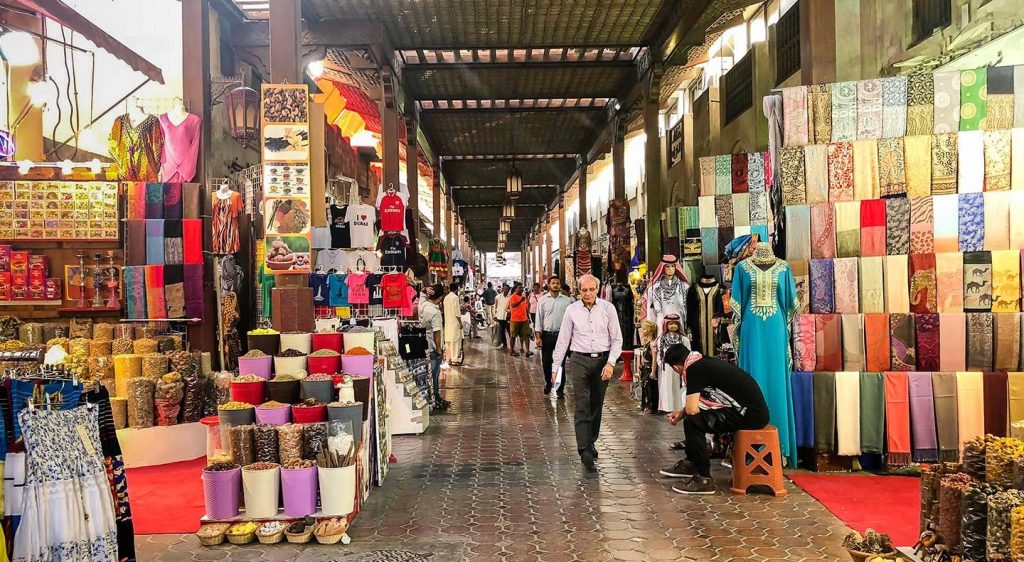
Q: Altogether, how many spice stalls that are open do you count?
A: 2